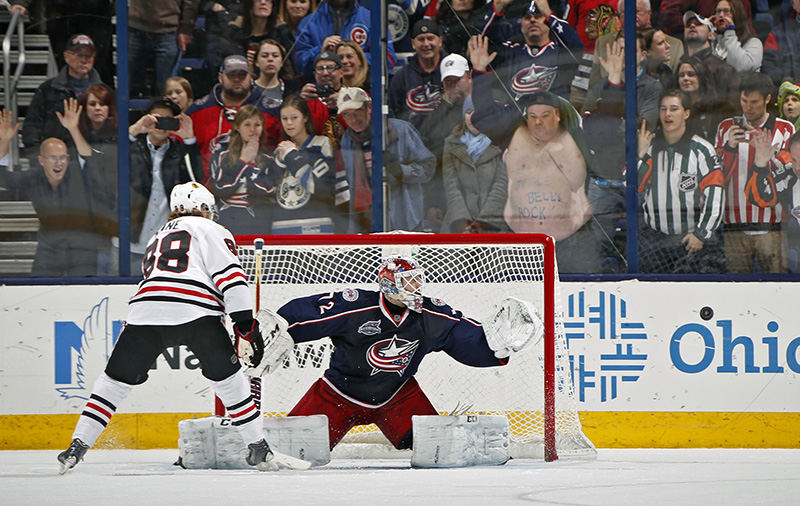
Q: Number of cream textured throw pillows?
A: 0